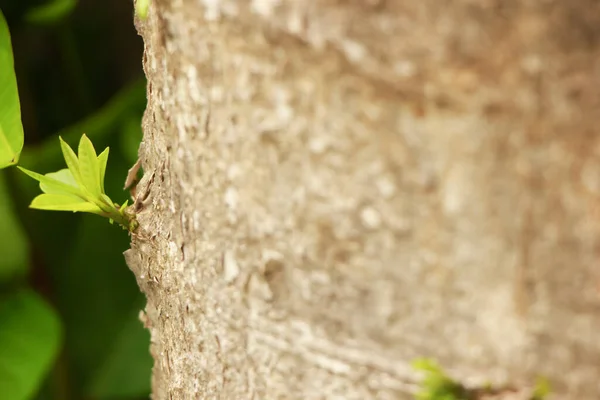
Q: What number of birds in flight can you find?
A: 0